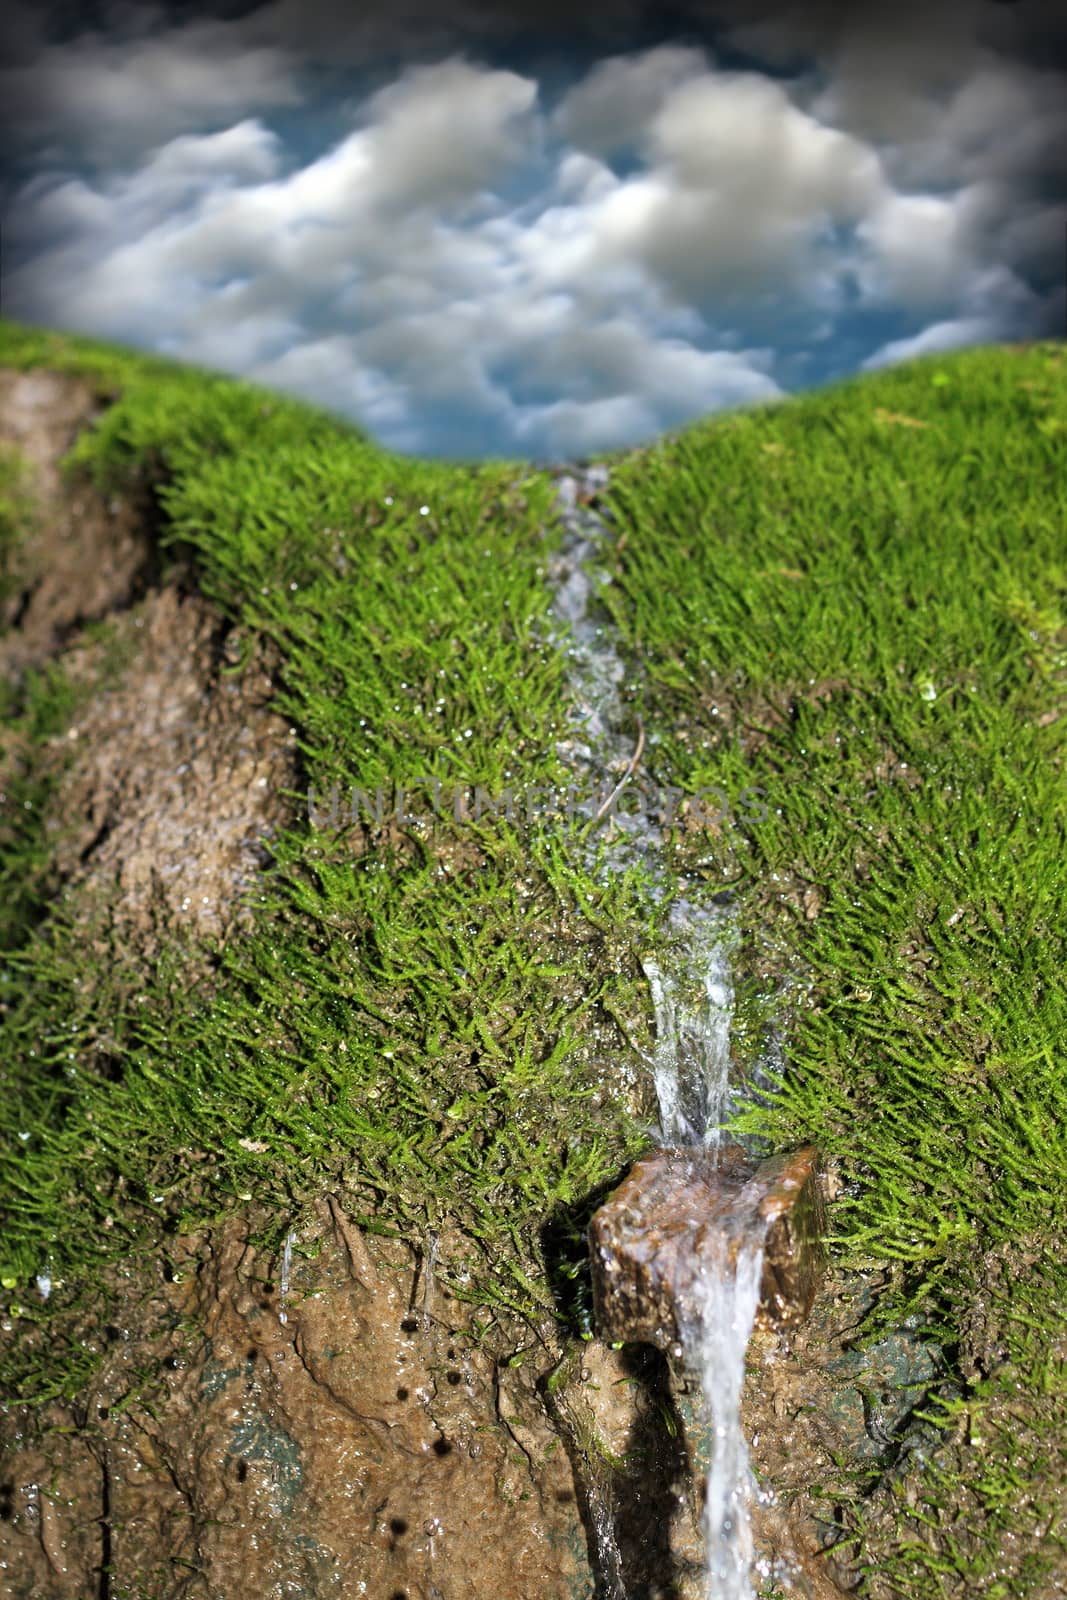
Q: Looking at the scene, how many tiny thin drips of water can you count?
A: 2